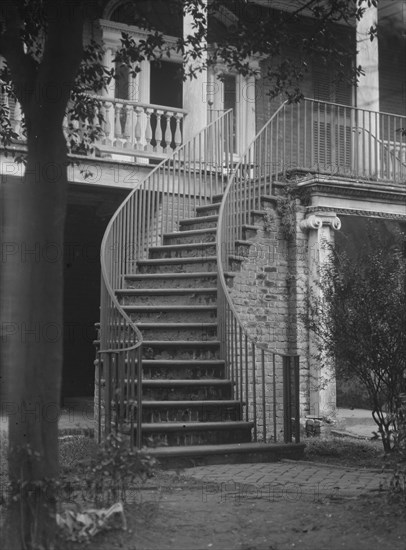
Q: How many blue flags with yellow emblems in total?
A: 0